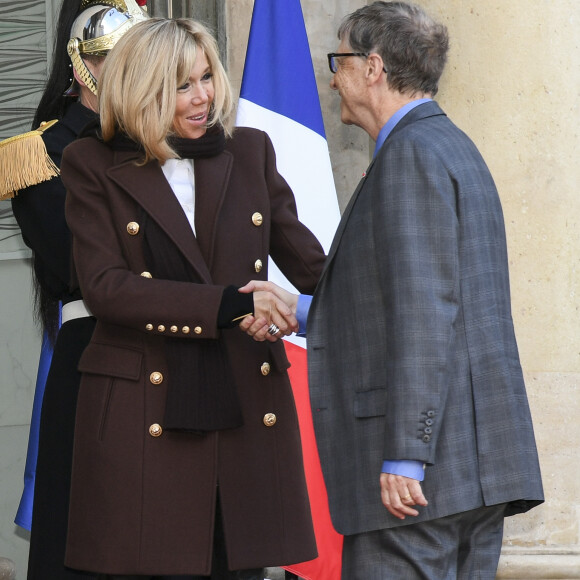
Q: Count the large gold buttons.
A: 8